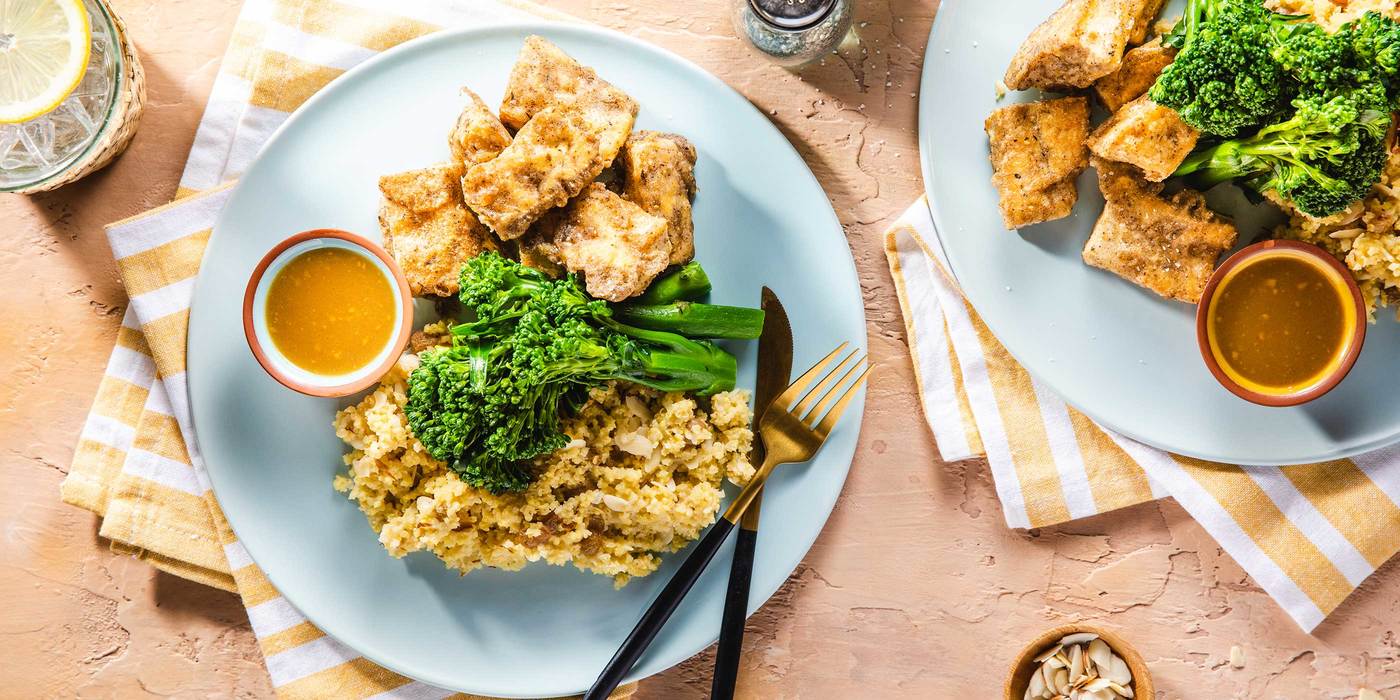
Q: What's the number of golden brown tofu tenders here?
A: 11